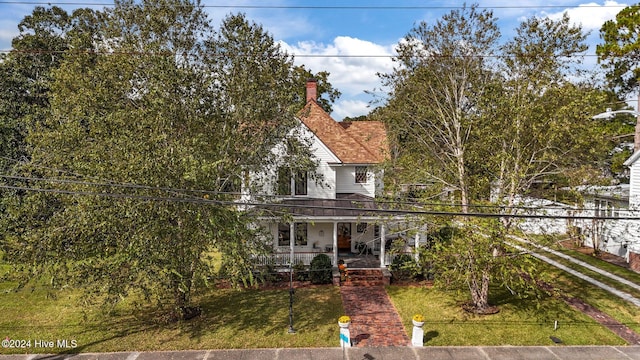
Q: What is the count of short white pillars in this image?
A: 2